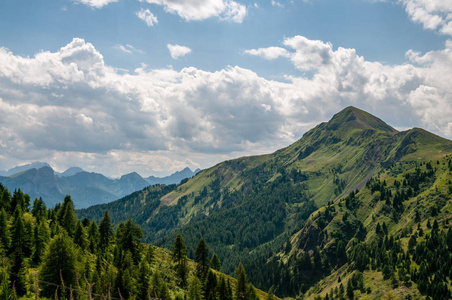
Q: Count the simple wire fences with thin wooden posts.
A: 1